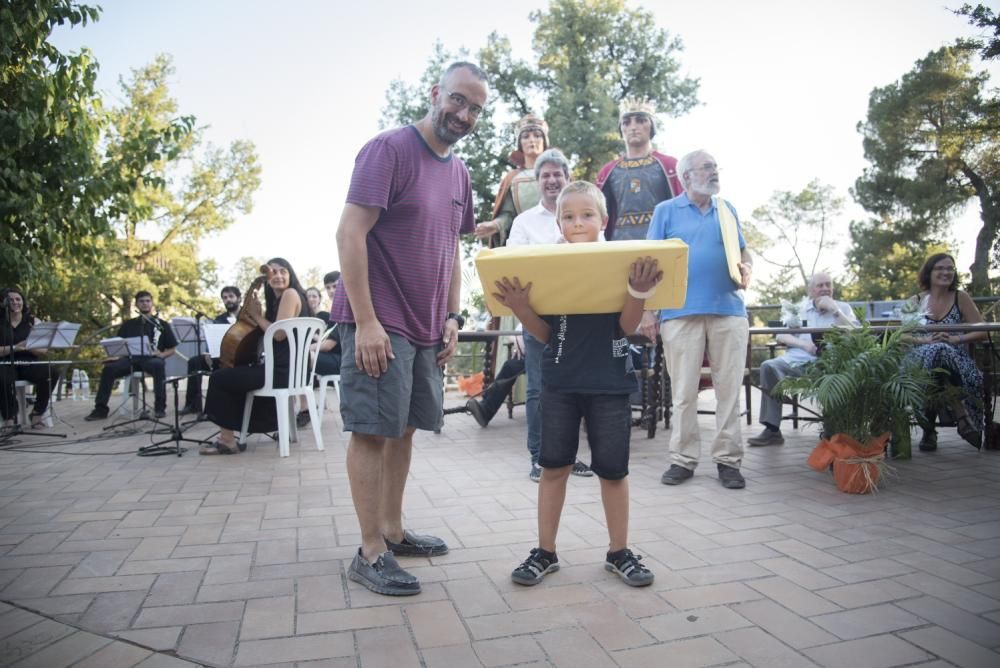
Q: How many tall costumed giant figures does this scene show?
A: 2